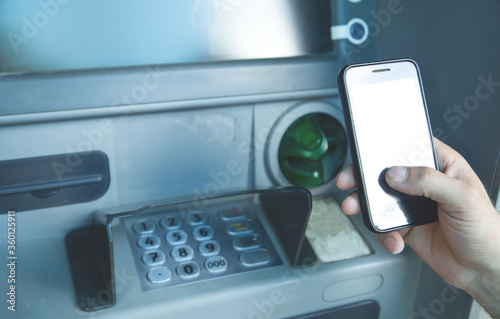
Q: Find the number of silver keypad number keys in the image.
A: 11